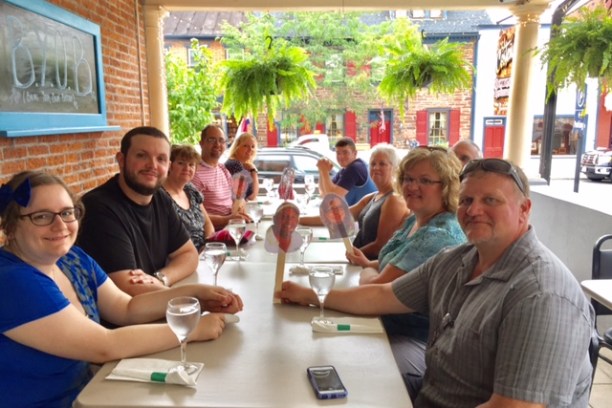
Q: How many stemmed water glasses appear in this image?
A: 8